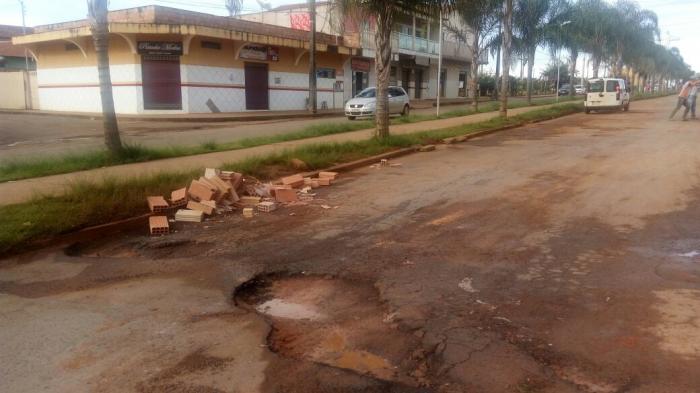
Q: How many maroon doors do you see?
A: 2